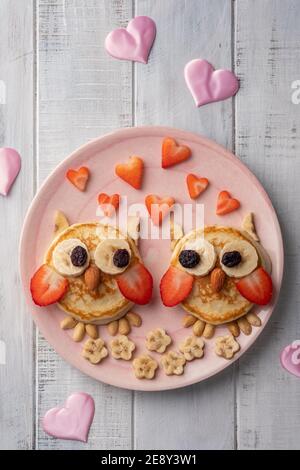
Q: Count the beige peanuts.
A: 12